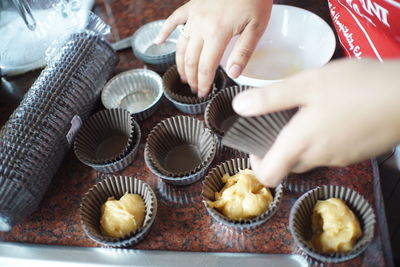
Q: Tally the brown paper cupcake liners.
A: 8